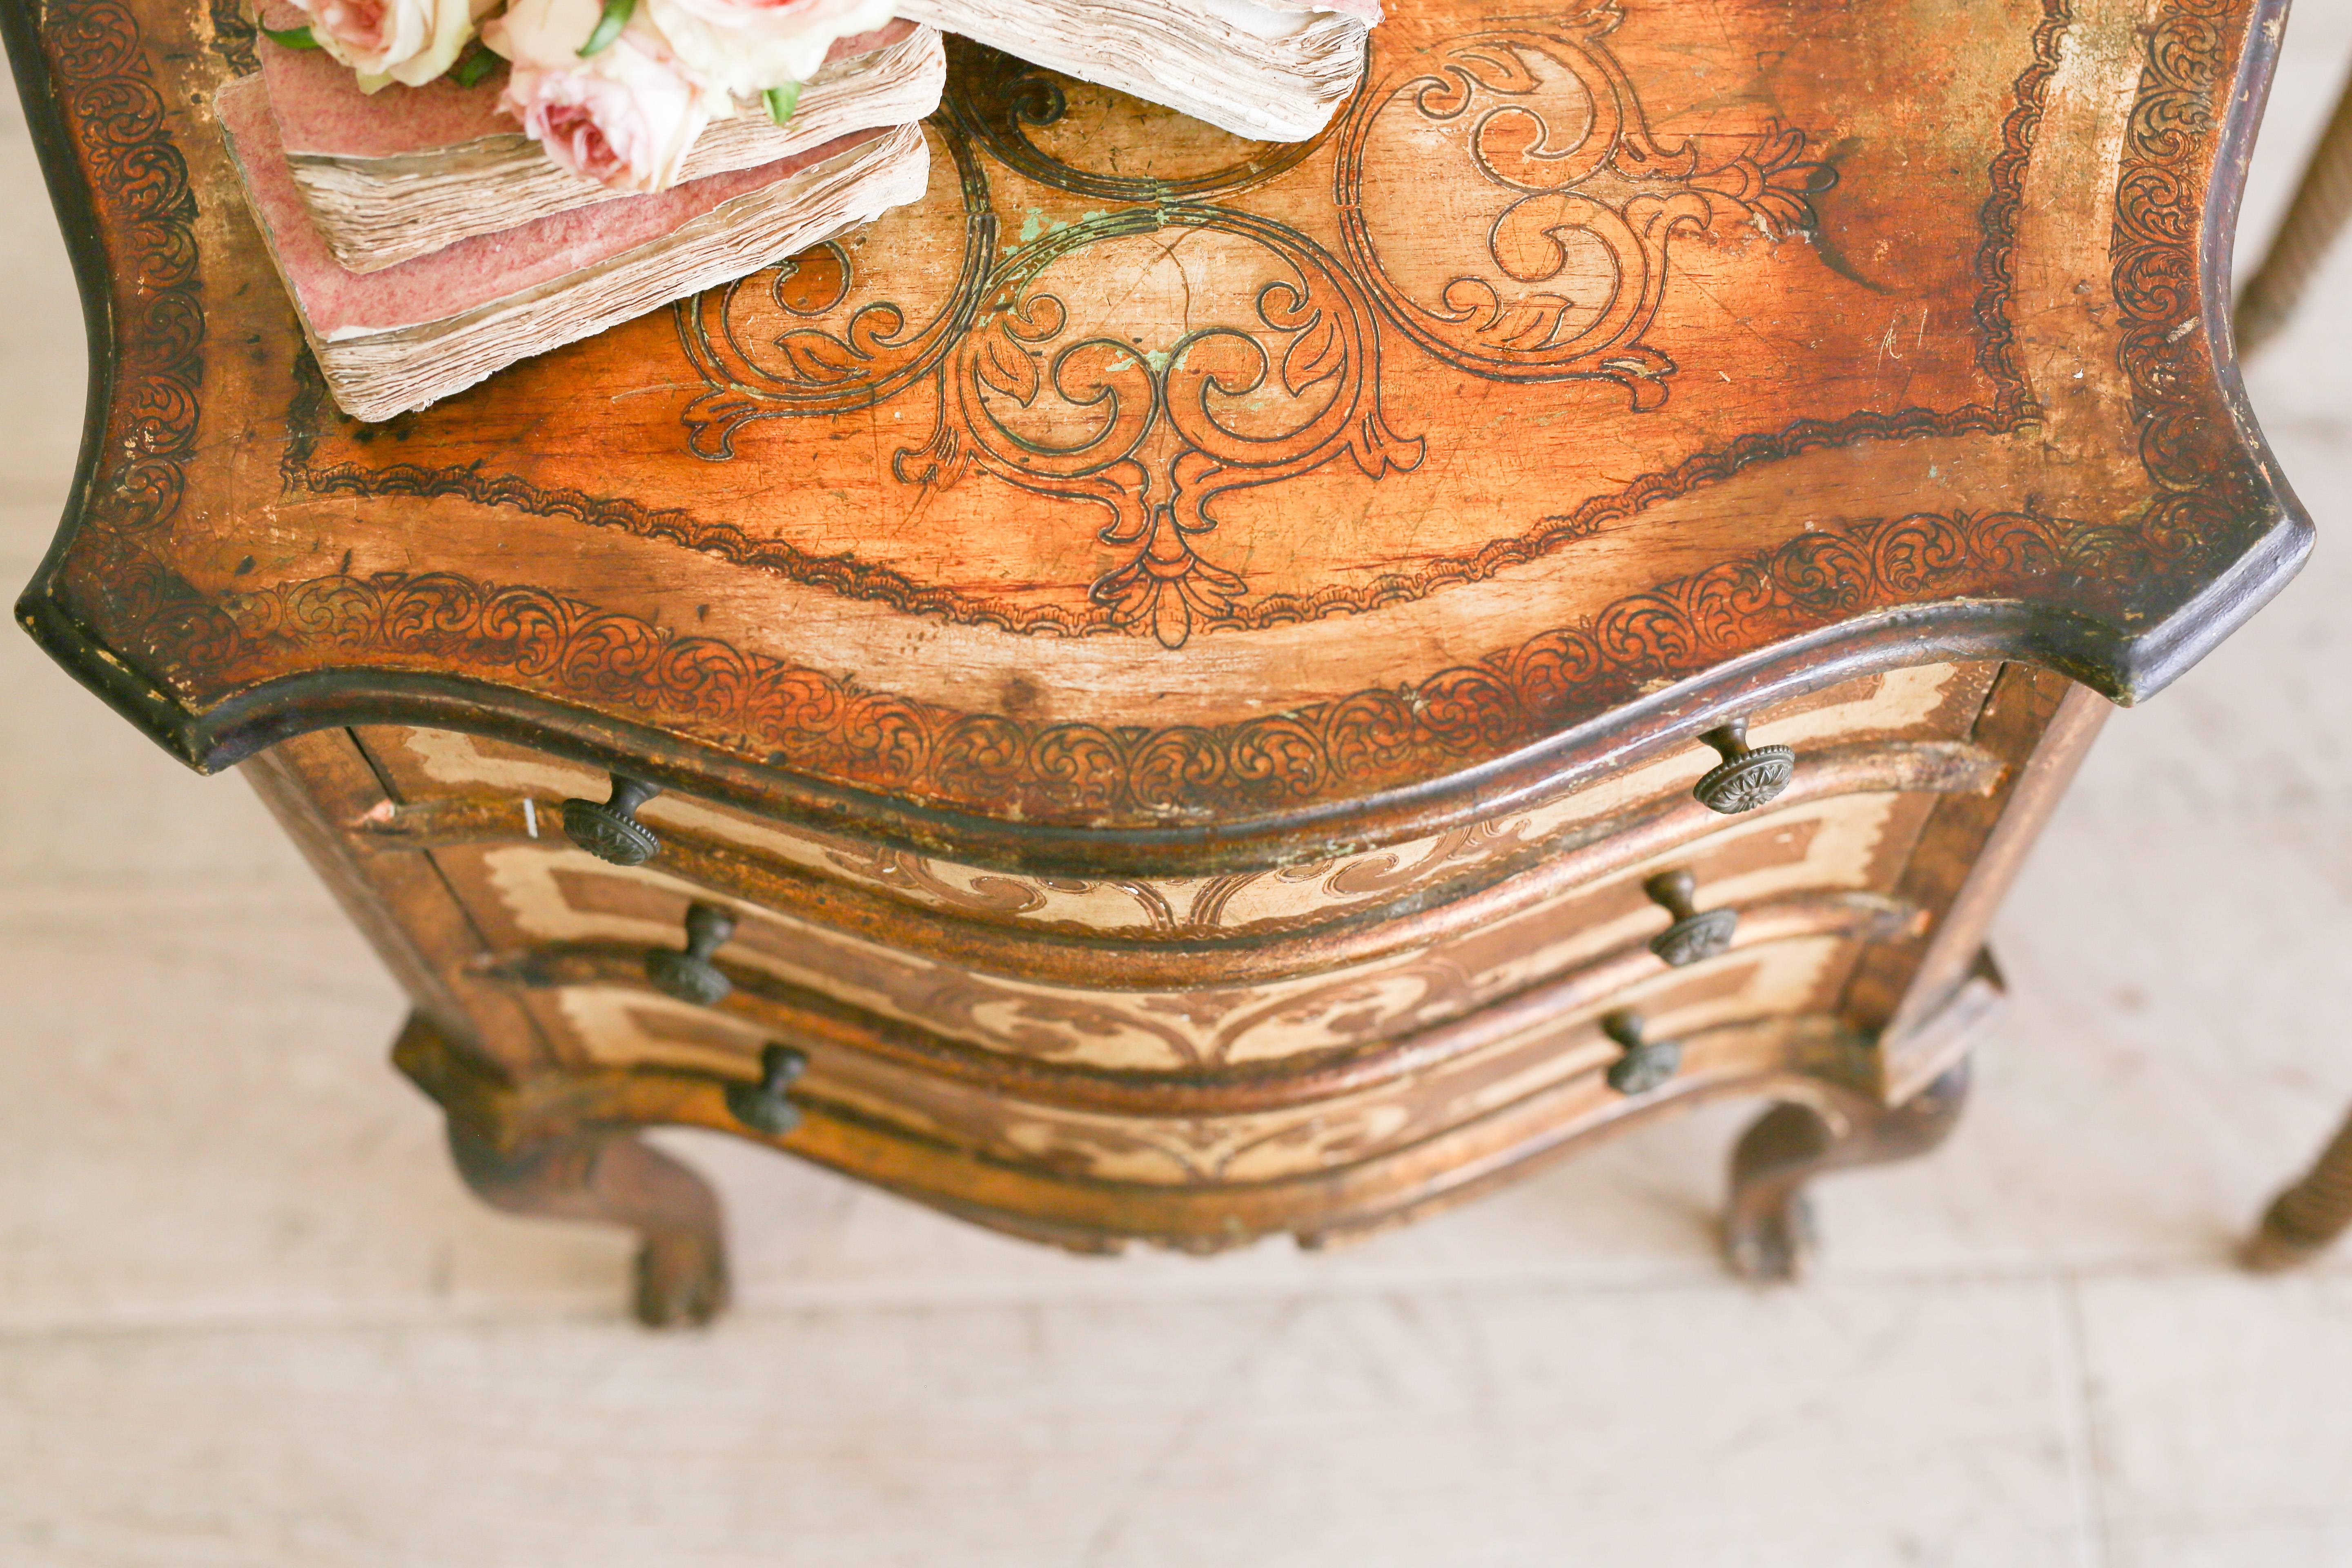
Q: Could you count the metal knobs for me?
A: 6